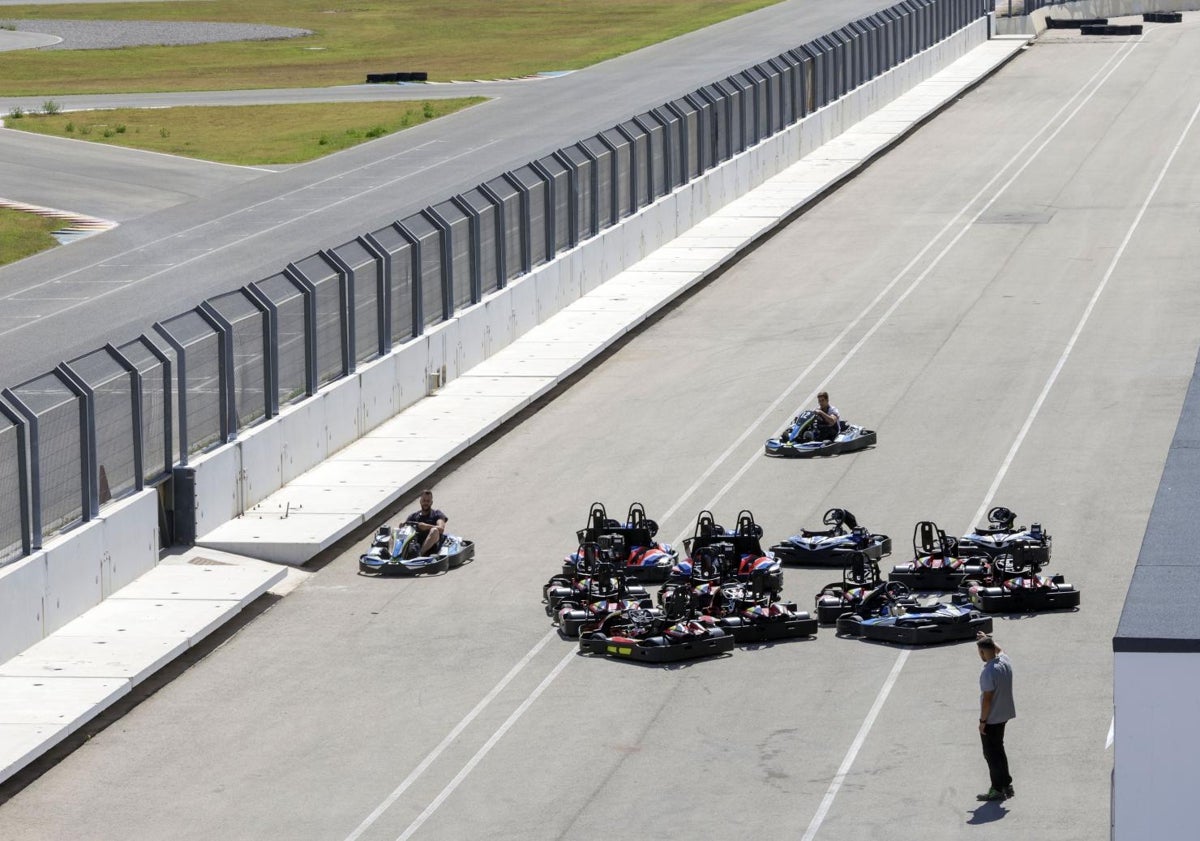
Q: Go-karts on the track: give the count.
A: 15